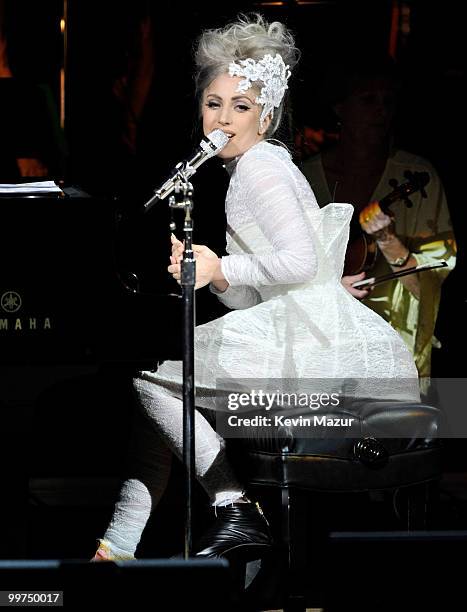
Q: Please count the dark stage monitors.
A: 2